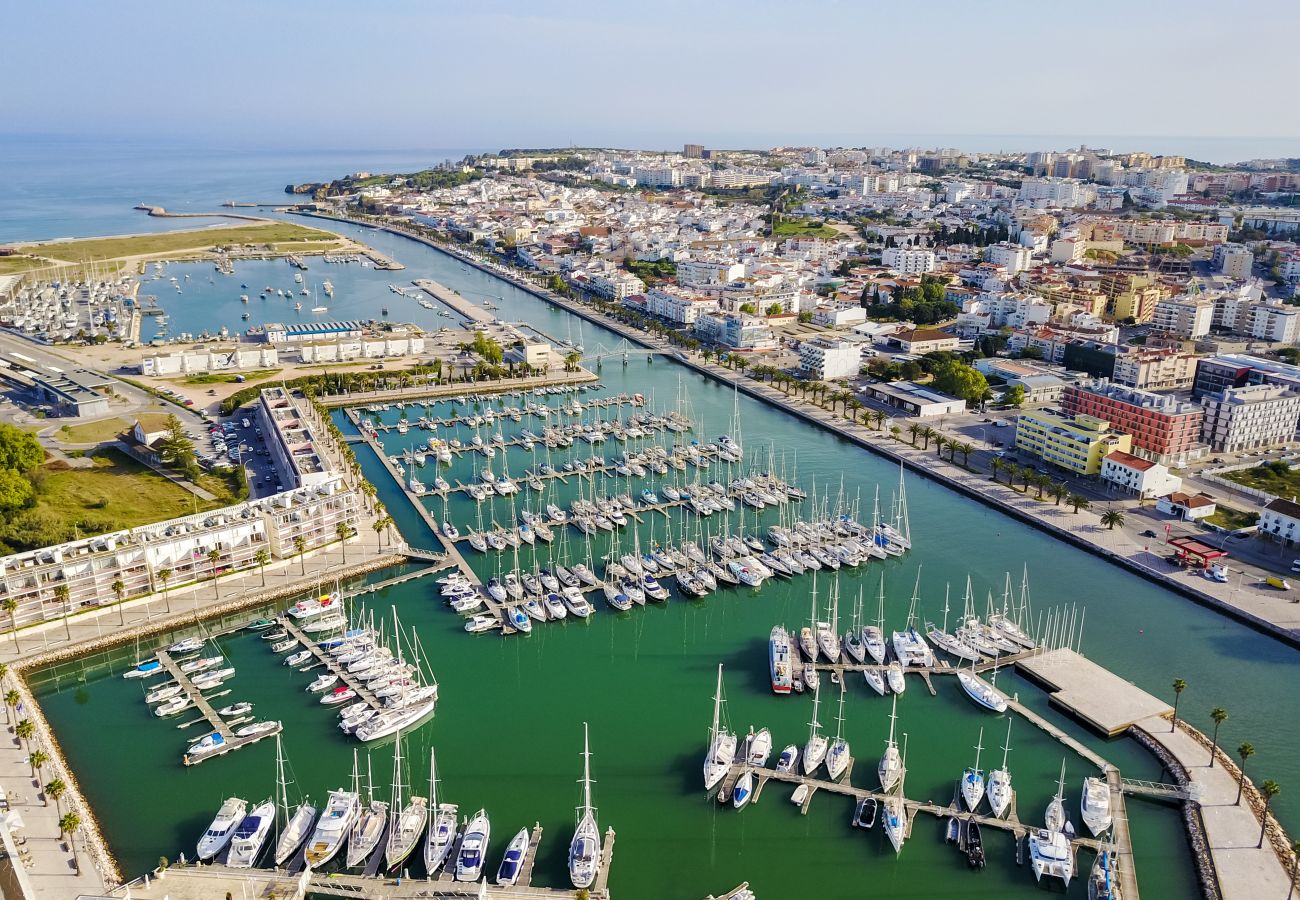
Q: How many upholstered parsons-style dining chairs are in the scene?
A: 0